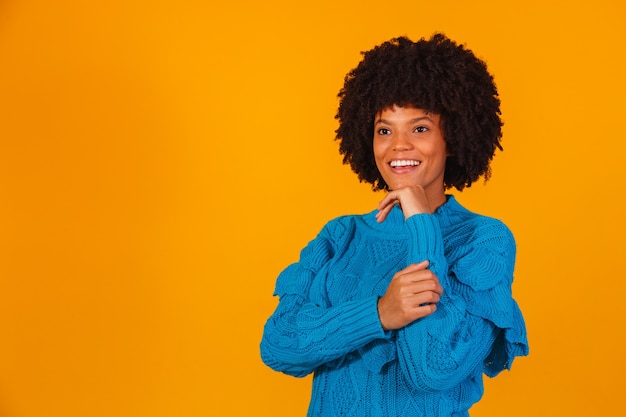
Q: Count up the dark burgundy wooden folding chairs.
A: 0